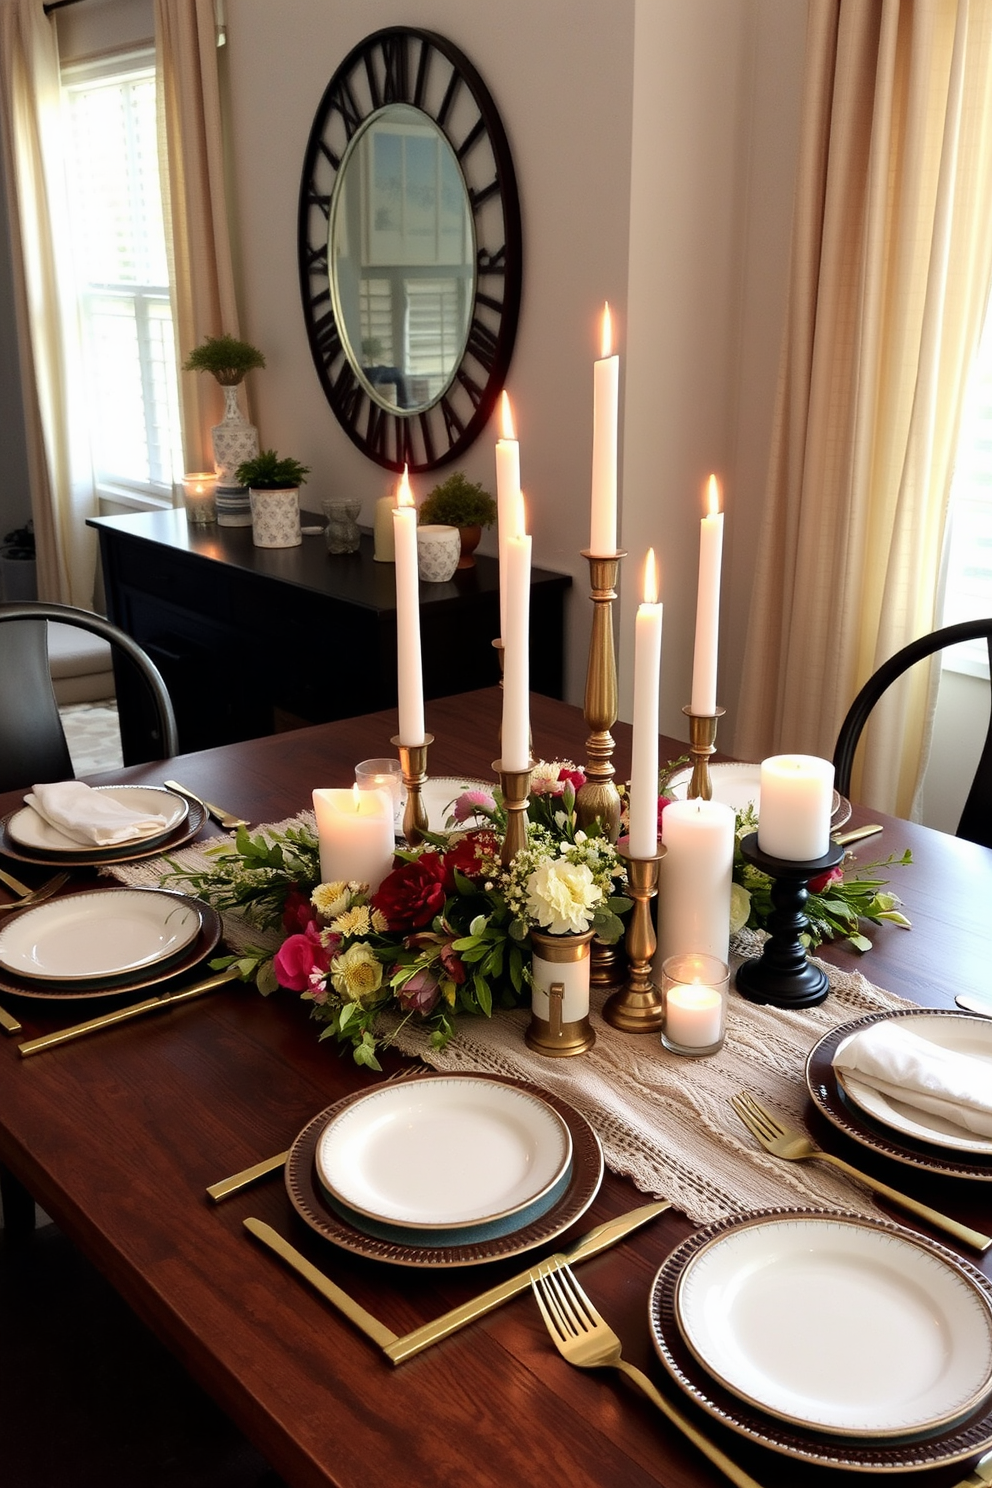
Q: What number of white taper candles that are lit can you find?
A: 6